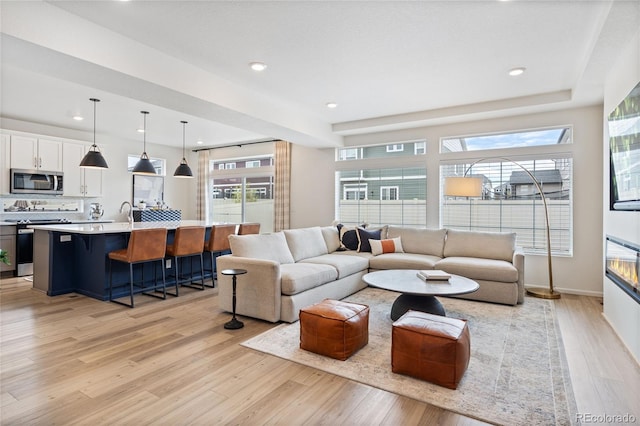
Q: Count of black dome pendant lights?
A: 3